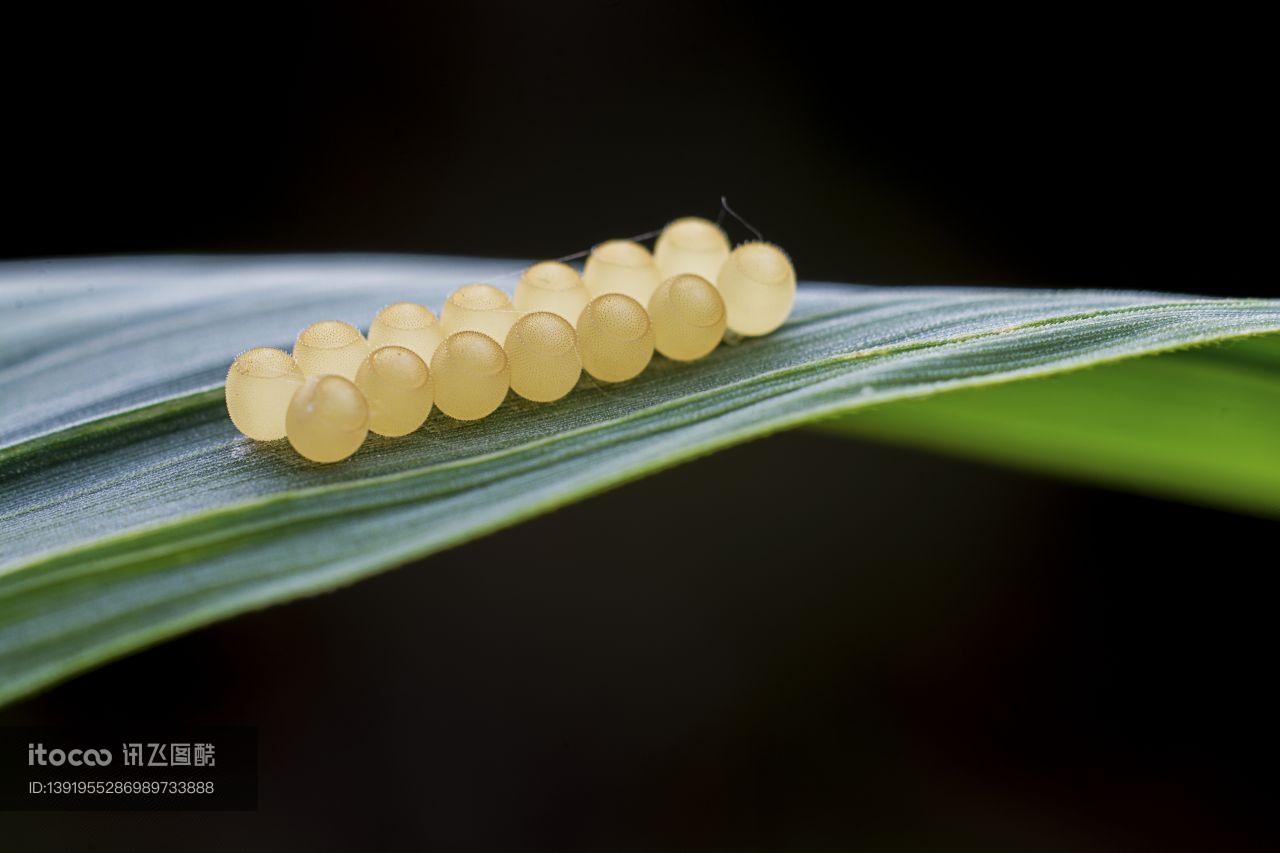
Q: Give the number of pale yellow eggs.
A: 14